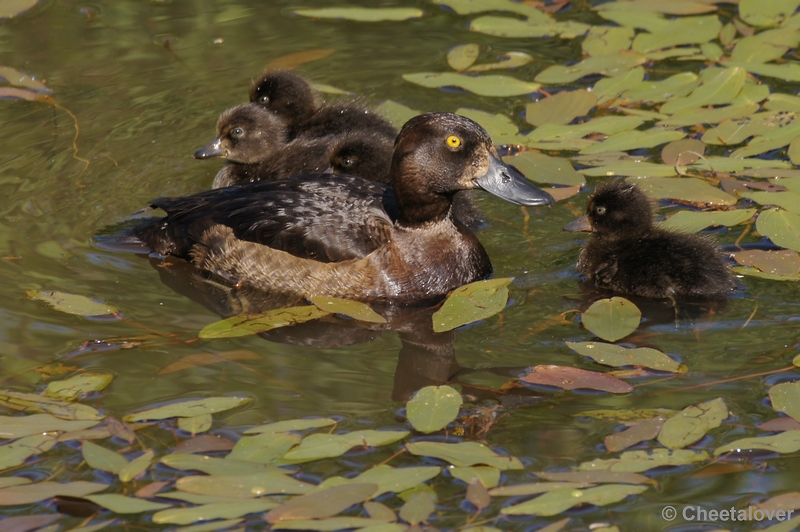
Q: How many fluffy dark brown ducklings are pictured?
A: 4